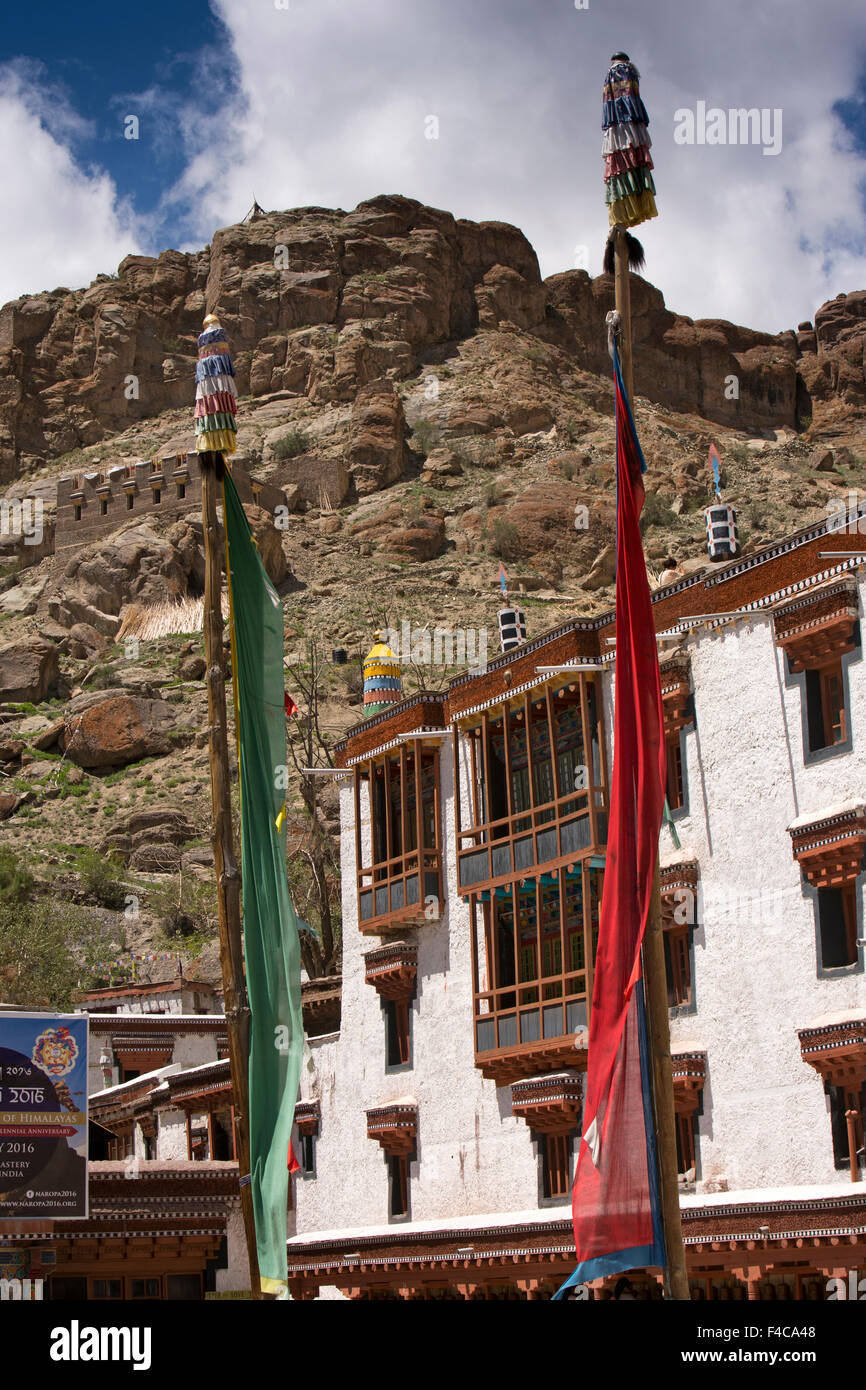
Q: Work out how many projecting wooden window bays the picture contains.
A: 3